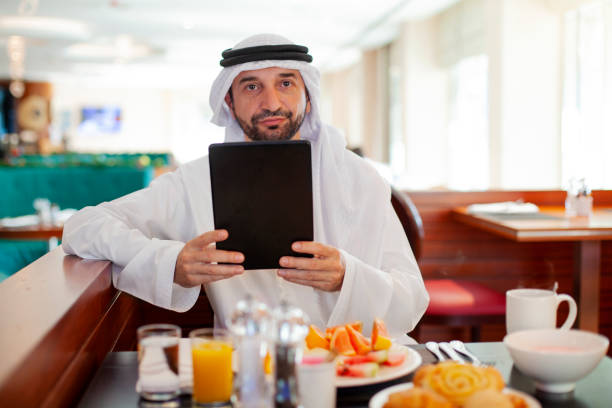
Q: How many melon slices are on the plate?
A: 3